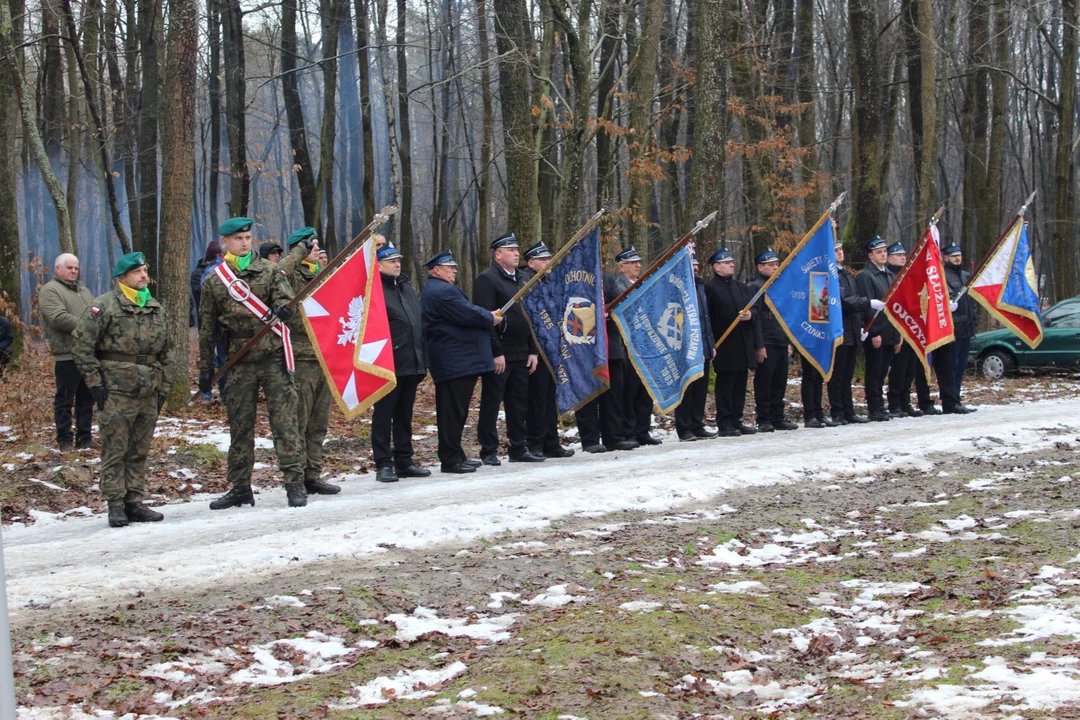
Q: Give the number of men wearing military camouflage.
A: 3